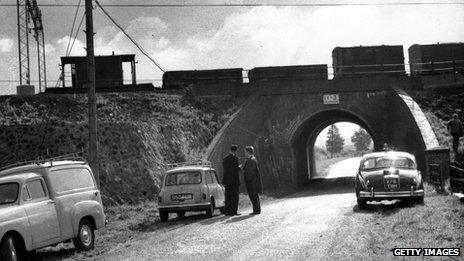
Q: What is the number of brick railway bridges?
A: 1